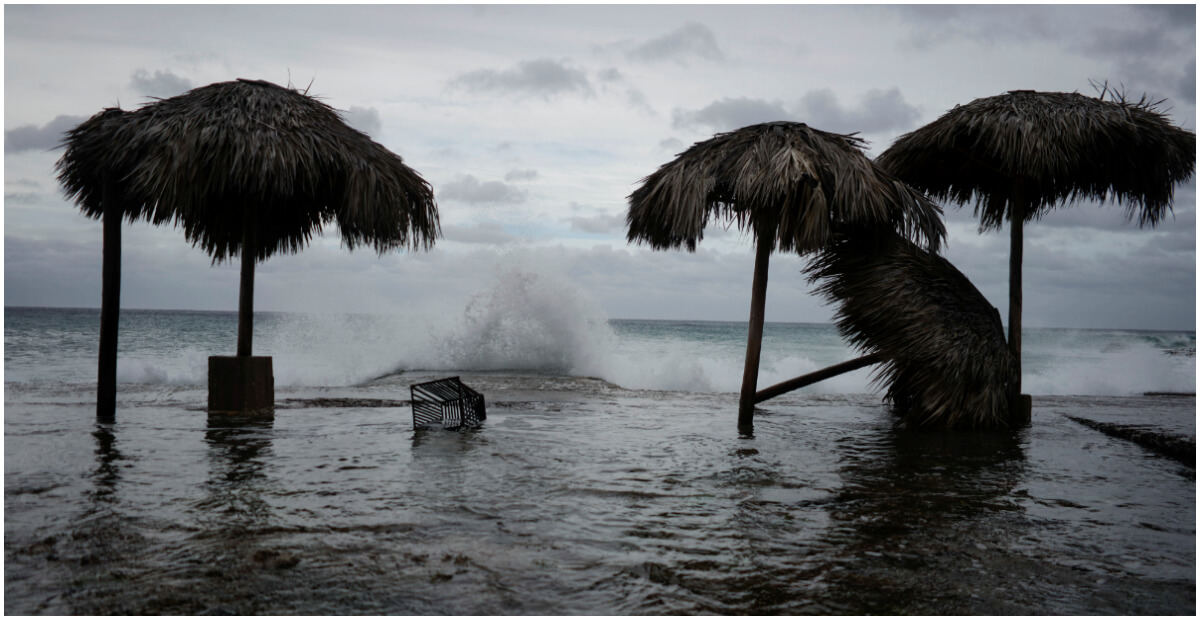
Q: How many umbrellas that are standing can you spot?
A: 4